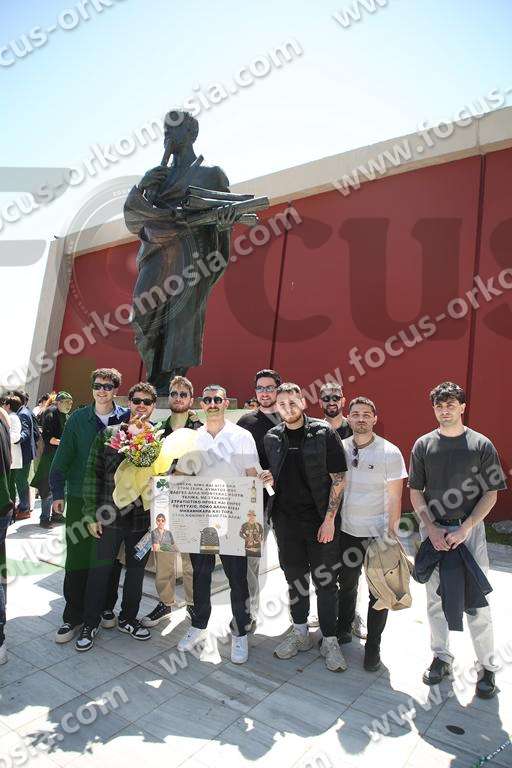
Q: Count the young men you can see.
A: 9